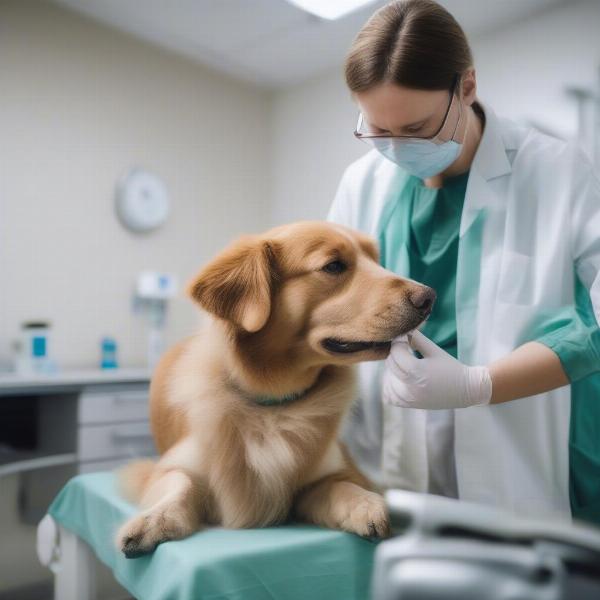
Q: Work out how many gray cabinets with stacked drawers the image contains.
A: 1